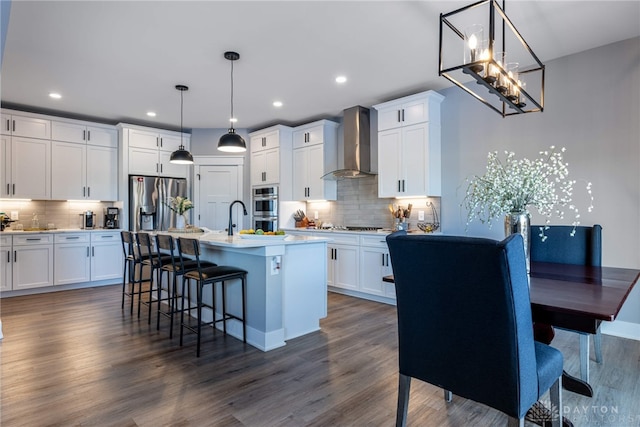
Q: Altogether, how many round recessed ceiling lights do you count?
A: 5